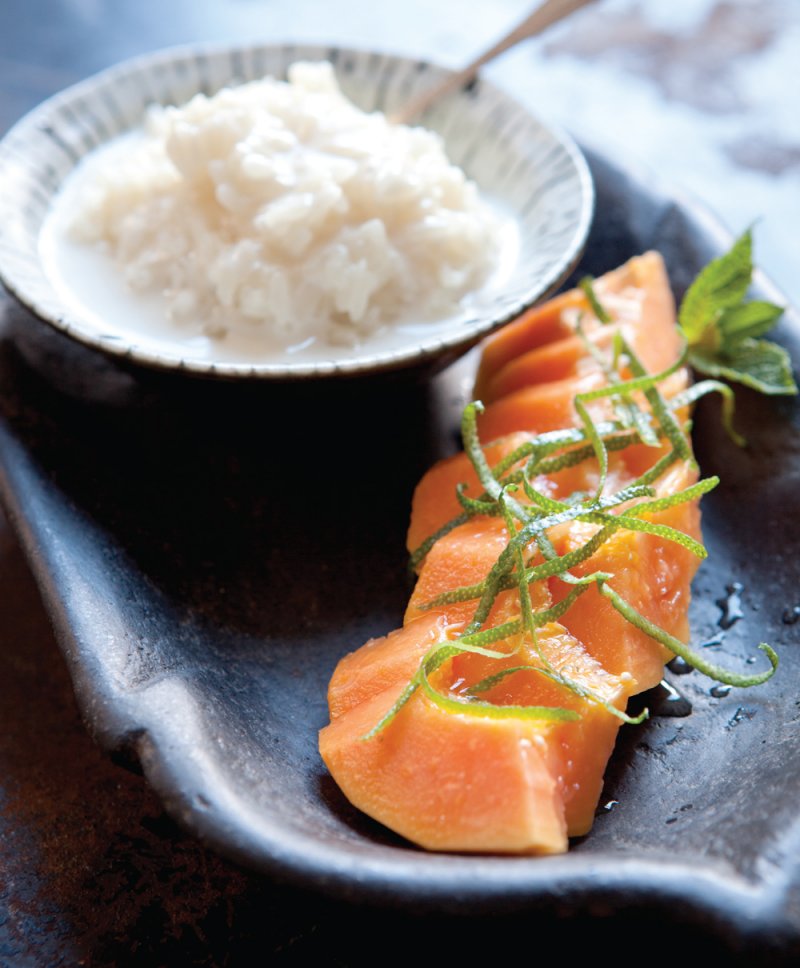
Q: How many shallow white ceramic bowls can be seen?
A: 1